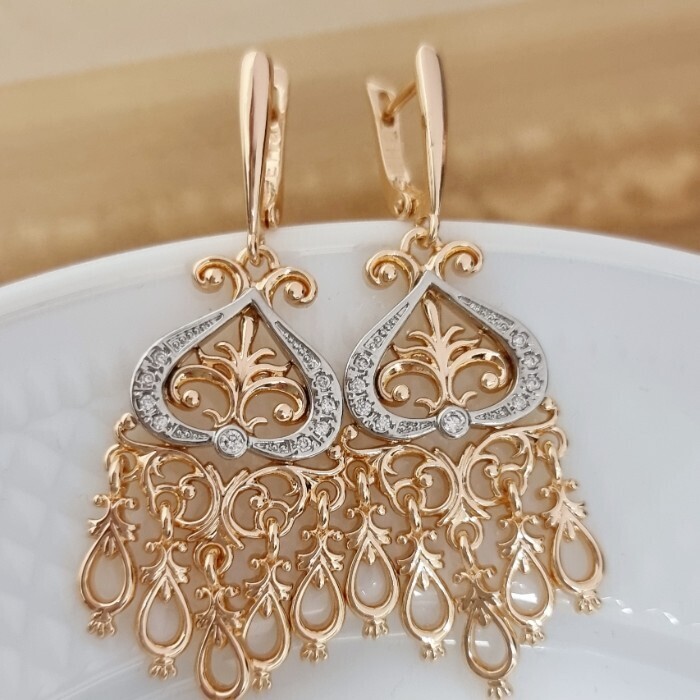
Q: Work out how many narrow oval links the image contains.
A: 10